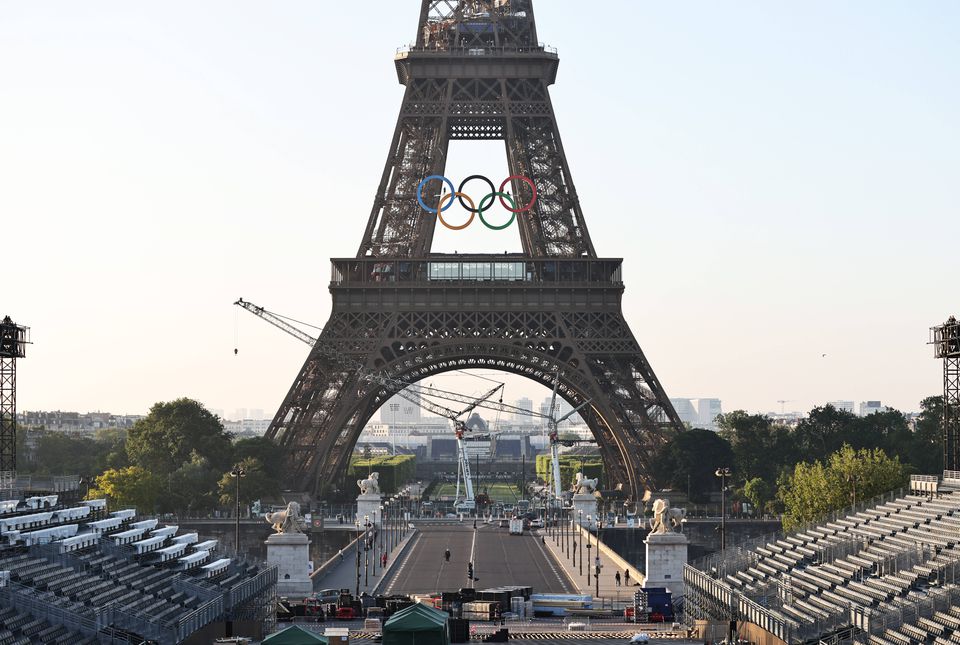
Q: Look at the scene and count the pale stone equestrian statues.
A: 4